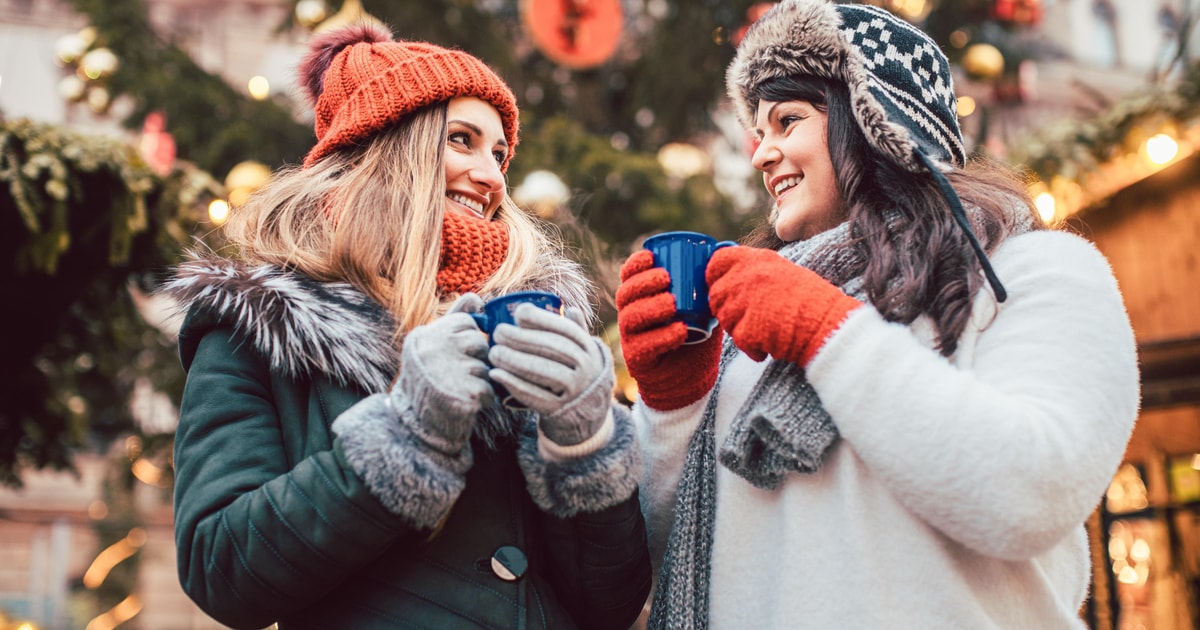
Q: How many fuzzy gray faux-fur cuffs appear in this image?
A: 2